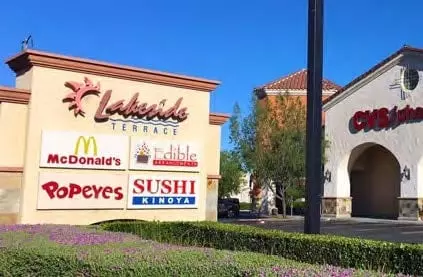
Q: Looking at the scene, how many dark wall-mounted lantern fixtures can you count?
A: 2